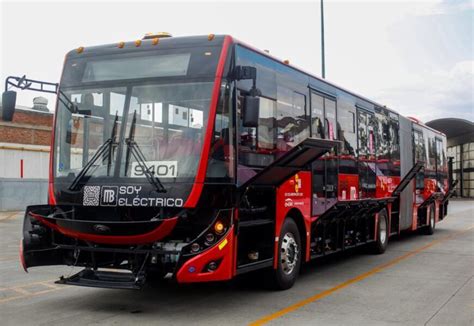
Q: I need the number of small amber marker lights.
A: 5